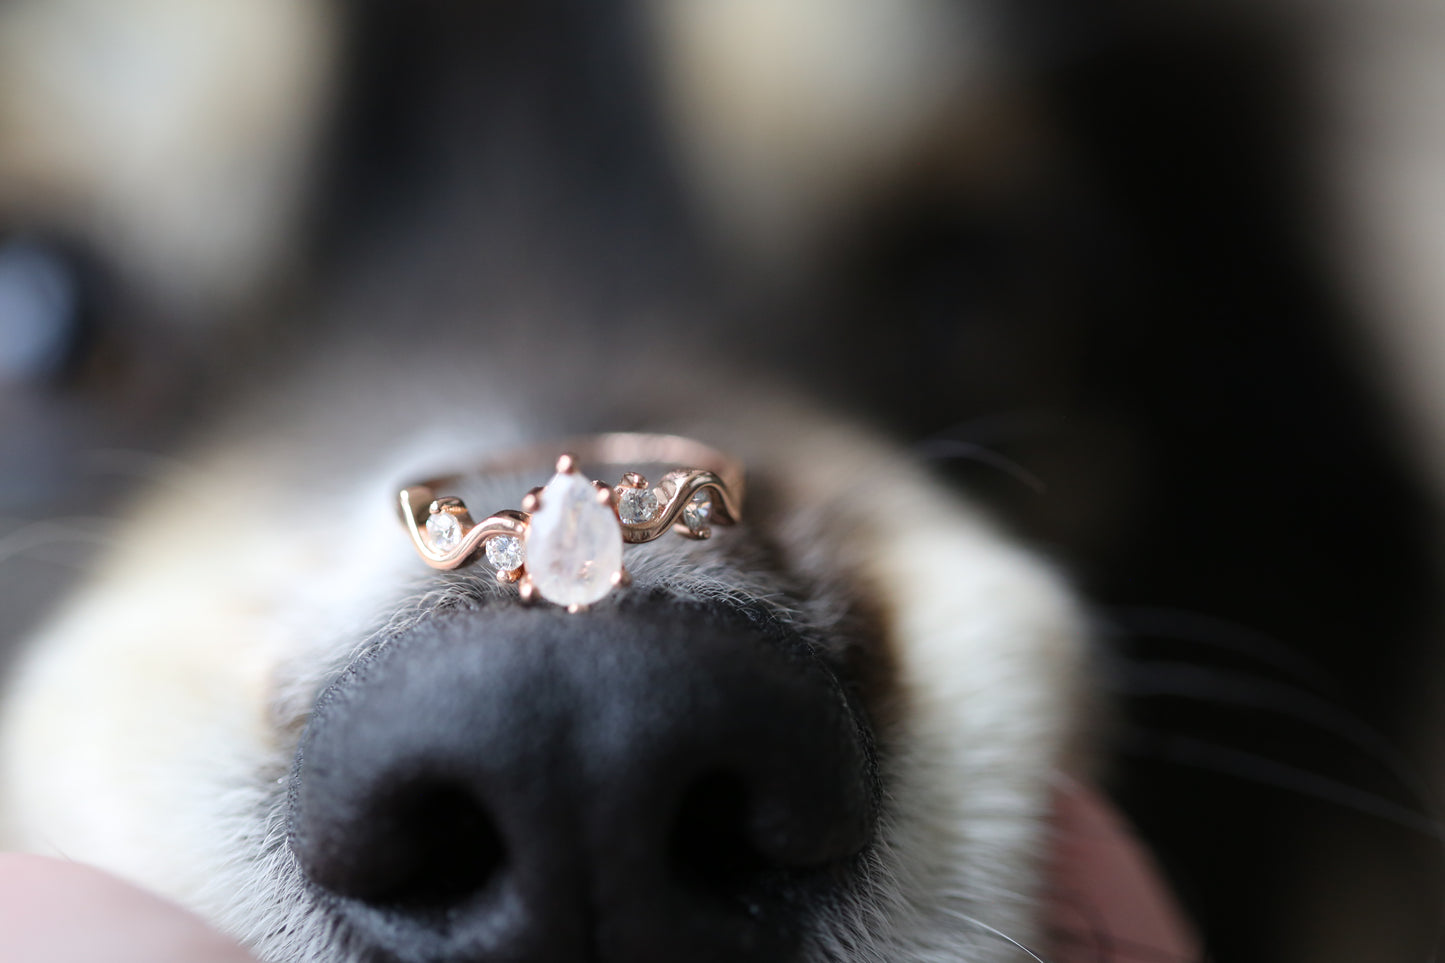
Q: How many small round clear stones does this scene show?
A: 4